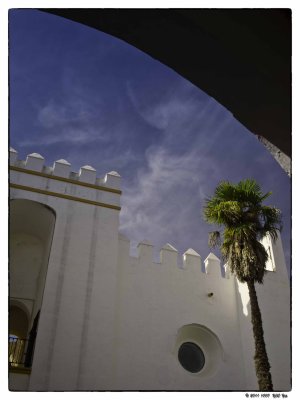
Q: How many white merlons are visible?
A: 11